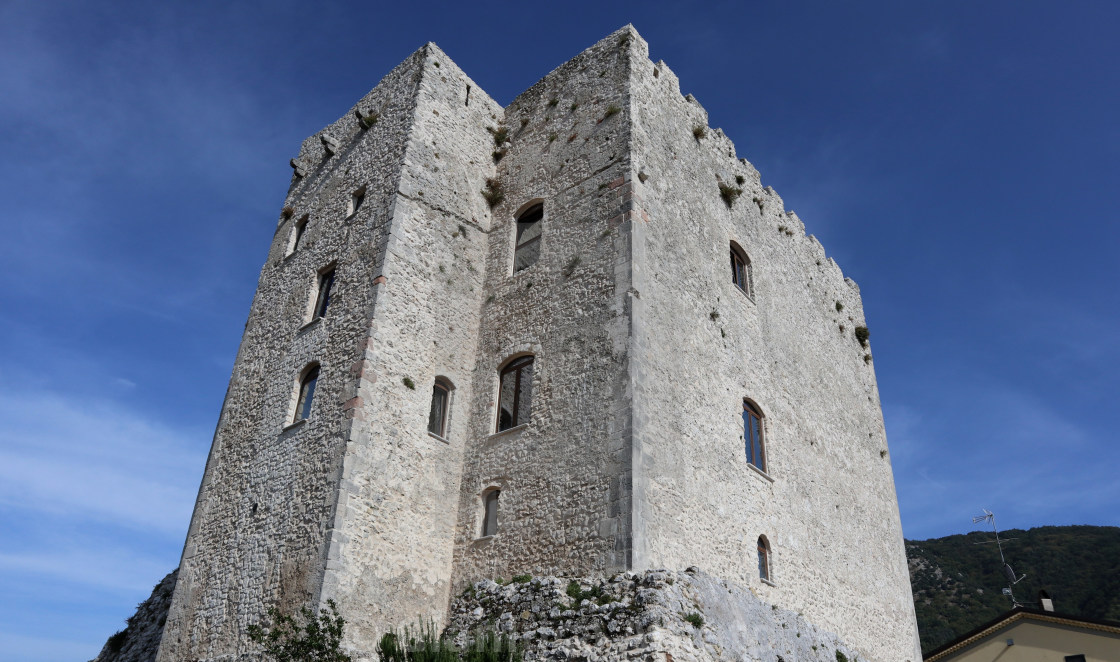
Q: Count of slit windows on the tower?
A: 1